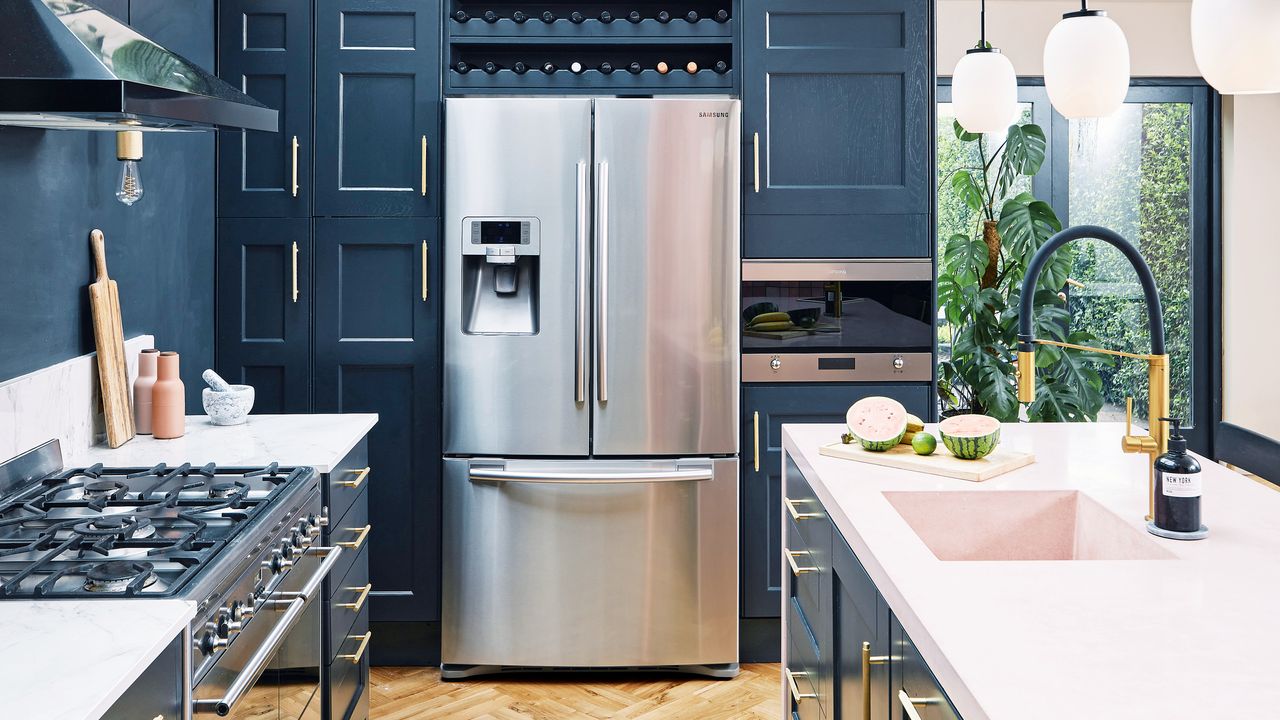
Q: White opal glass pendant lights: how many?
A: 3